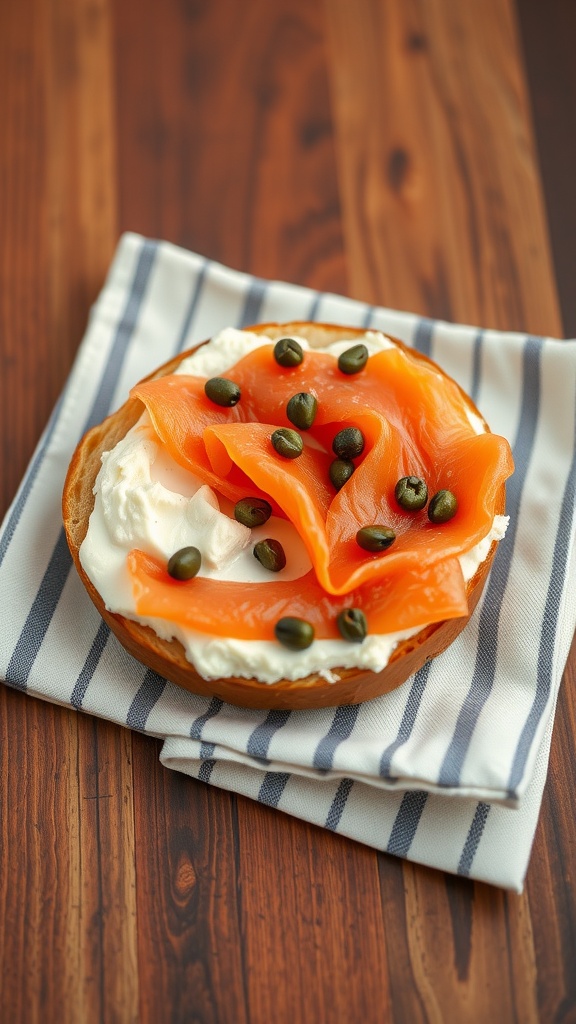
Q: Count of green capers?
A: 15